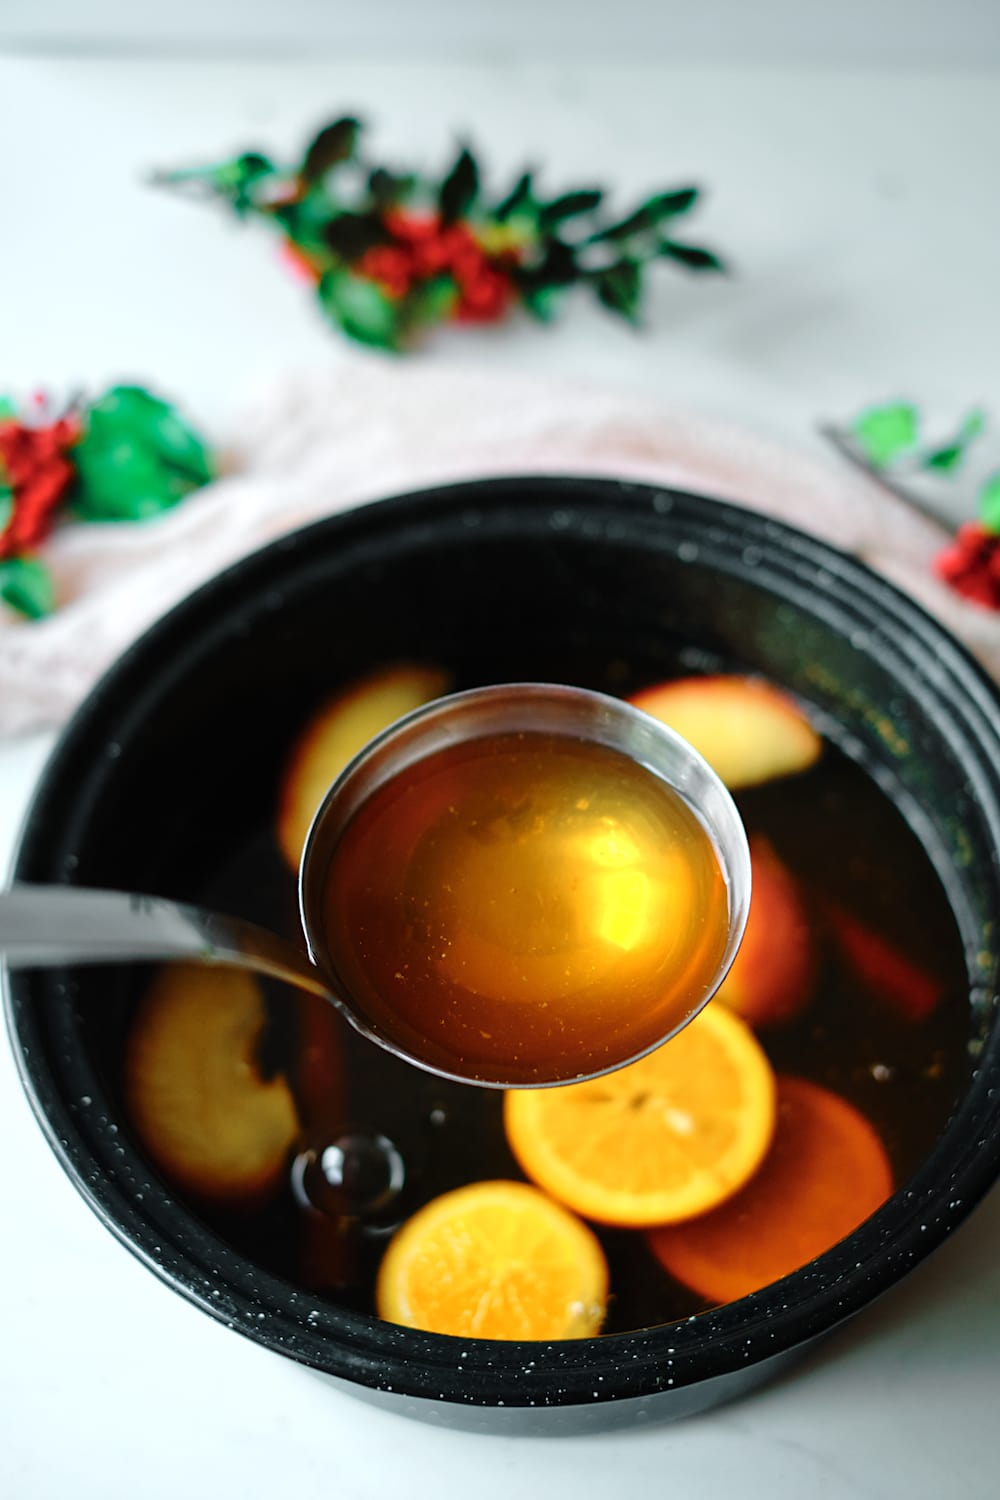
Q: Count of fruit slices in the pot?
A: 7